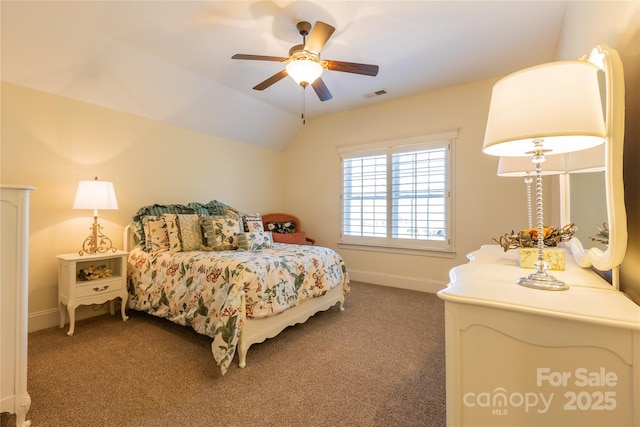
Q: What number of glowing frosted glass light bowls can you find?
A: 1